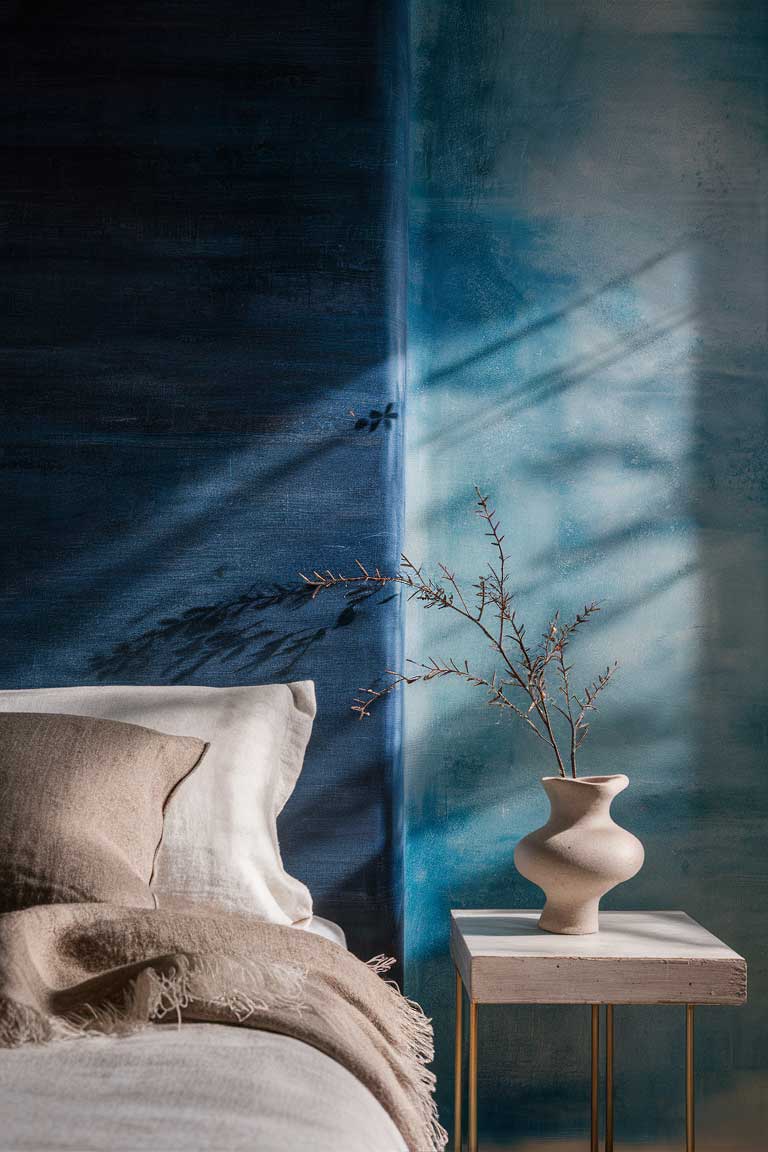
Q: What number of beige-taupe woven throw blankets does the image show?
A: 1